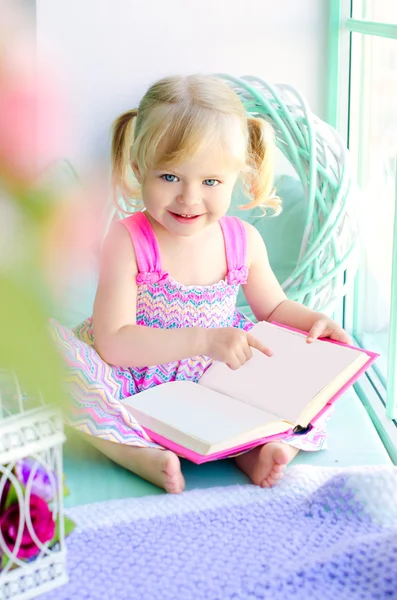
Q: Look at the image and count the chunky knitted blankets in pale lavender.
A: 1